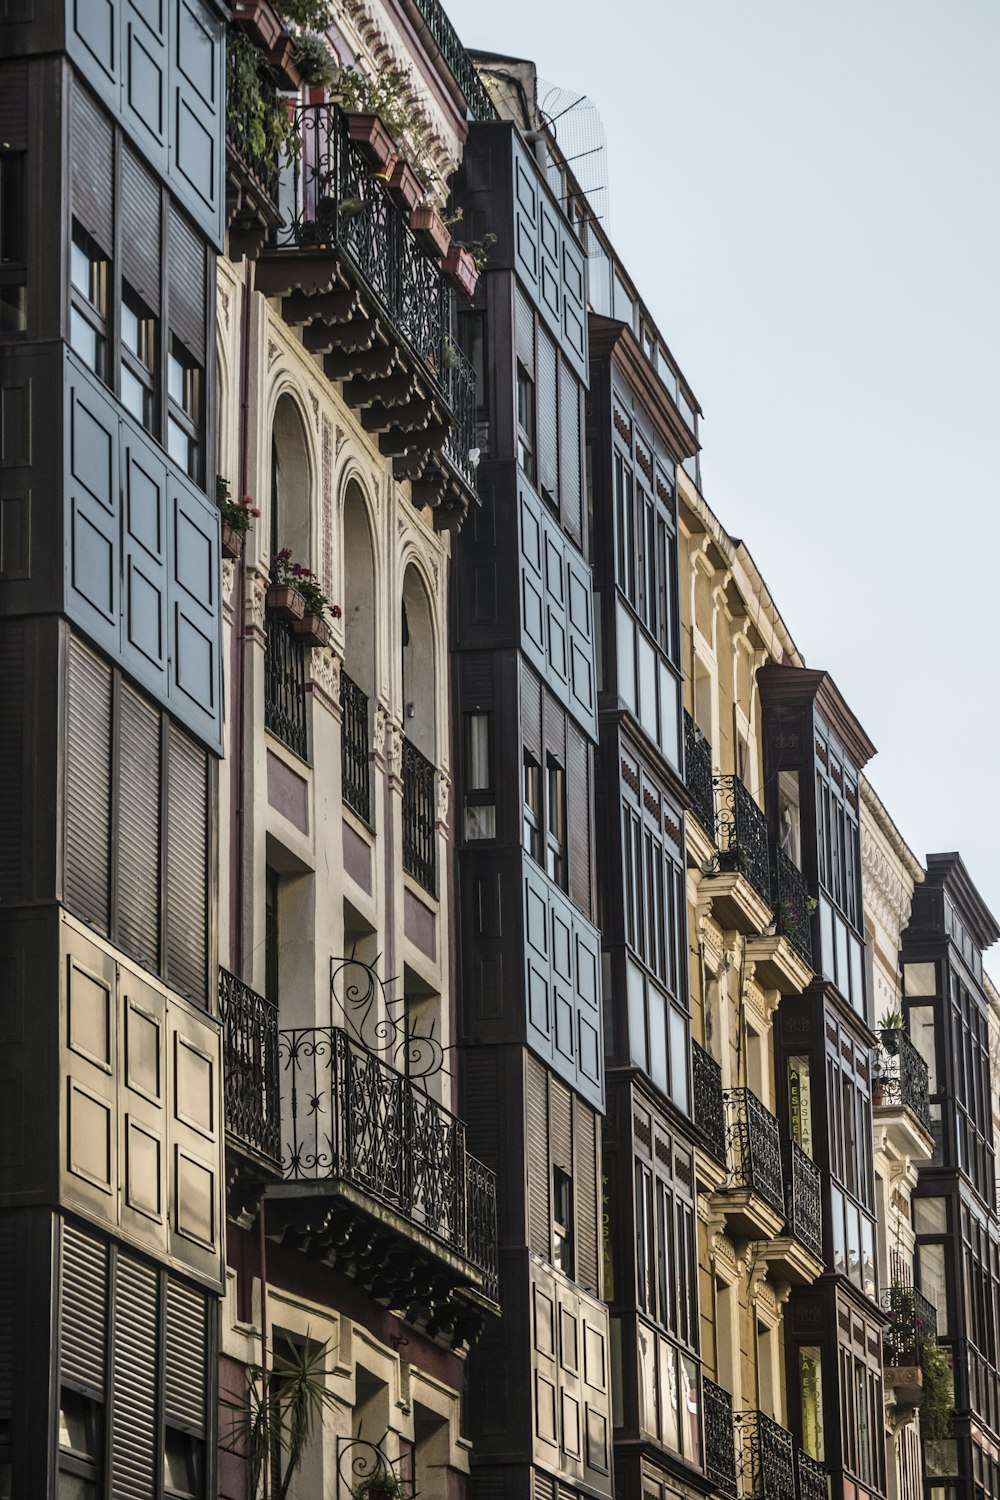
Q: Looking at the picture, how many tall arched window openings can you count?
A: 3